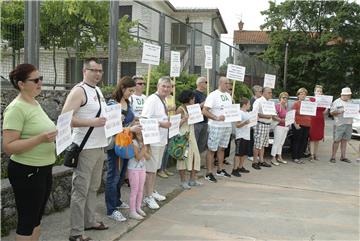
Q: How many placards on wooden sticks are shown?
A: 5